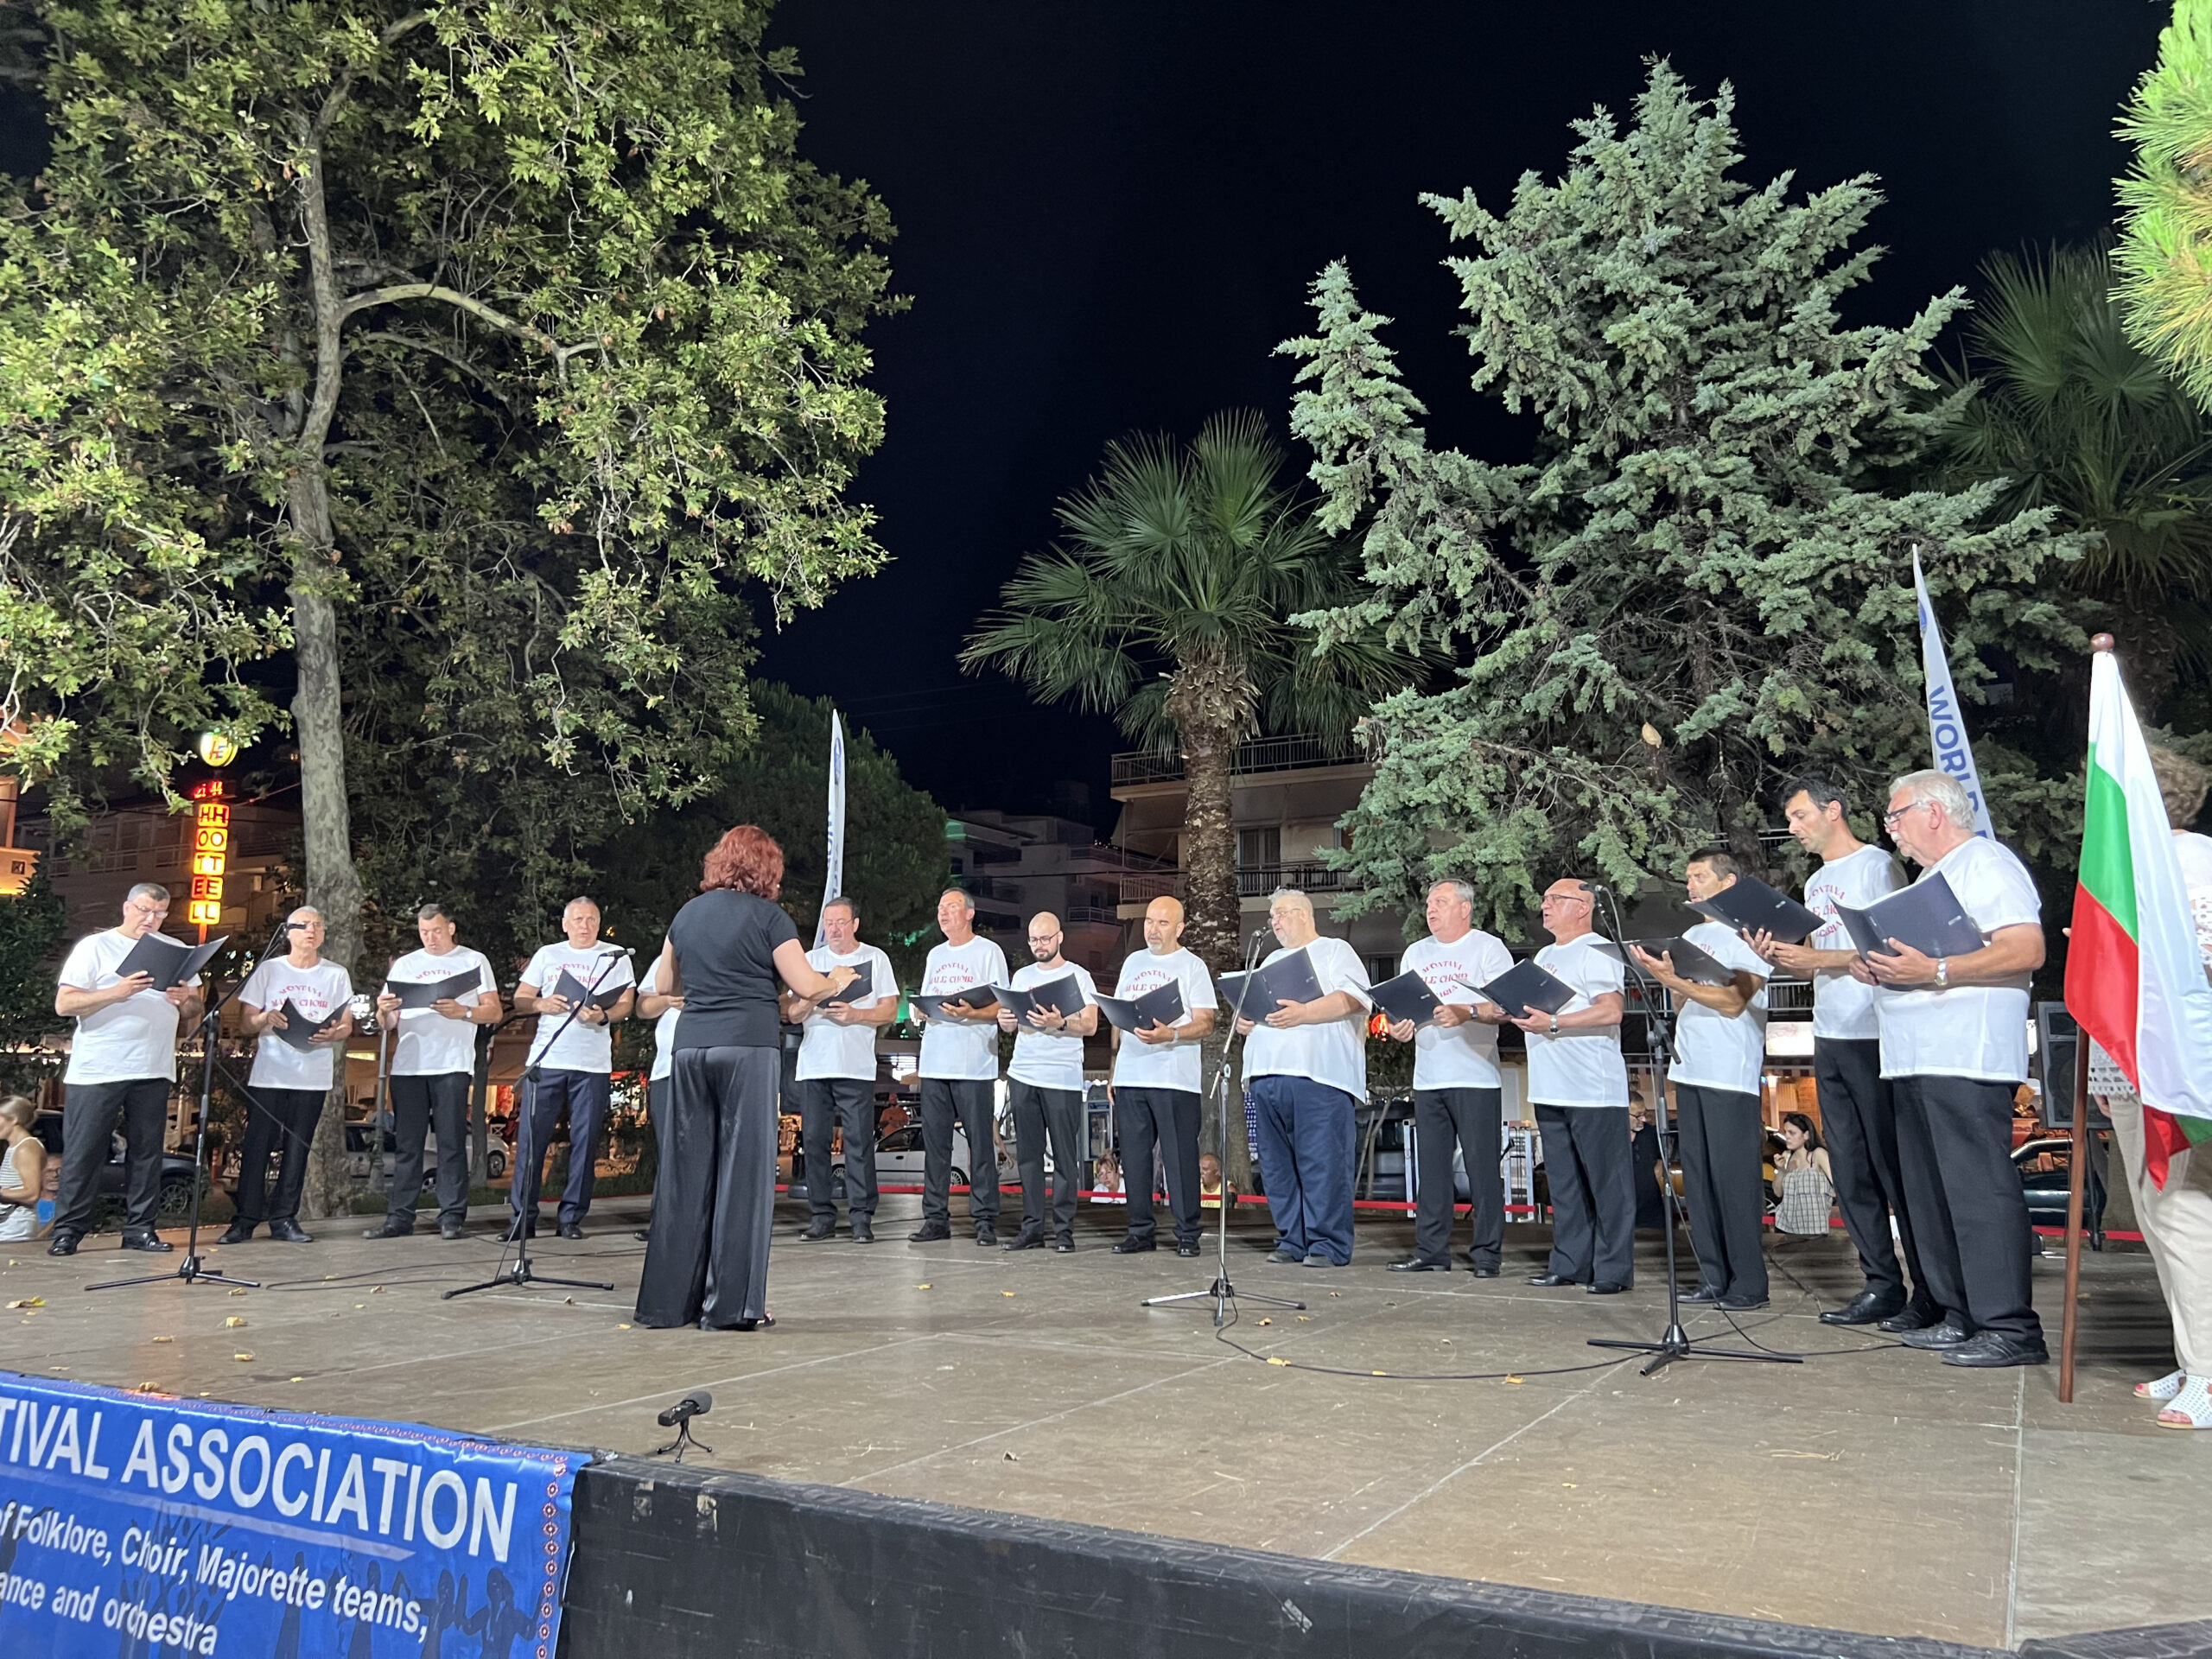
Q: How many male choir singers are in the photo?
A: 15